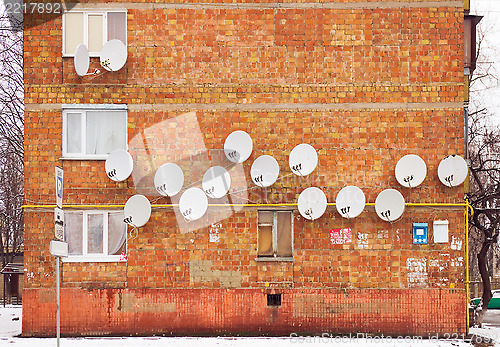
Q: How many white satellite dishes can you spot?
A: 15